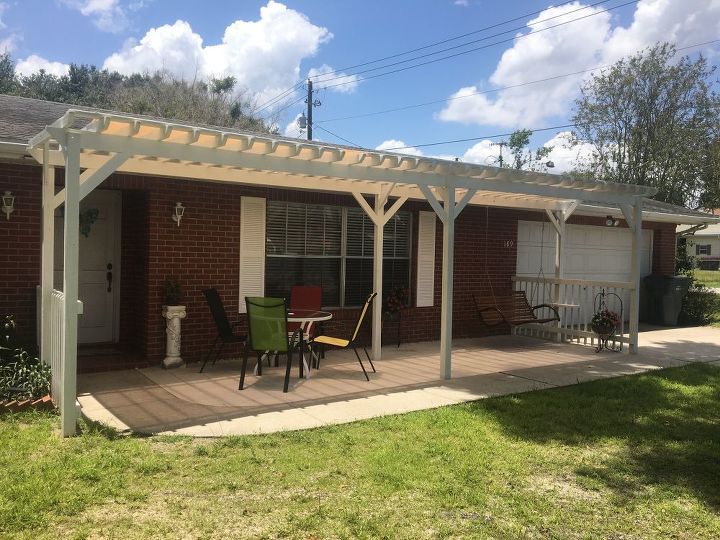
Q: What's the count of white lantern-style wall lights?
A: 2